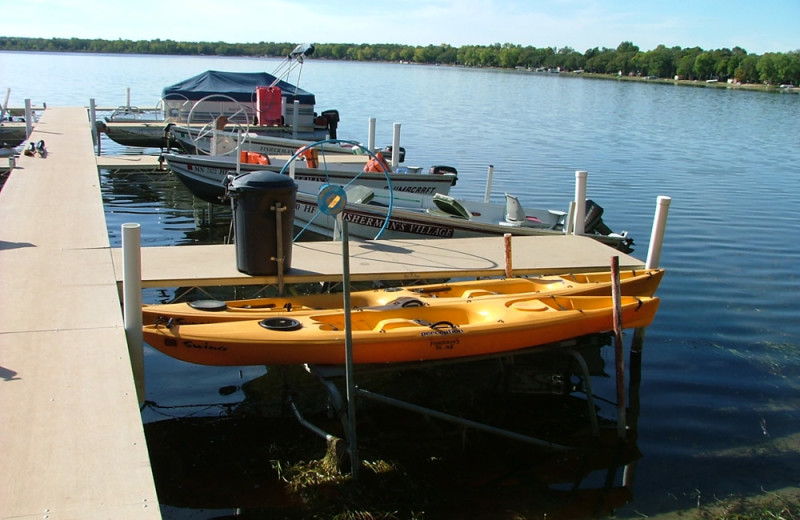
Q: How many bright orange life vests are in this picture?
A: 3